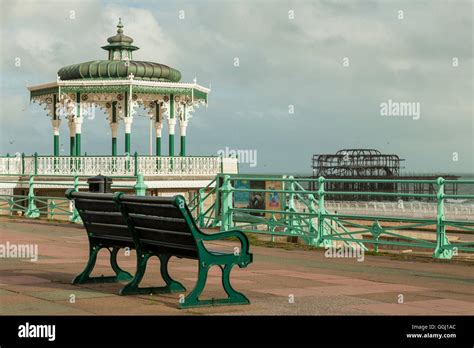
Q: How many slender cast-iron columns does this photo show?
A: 8